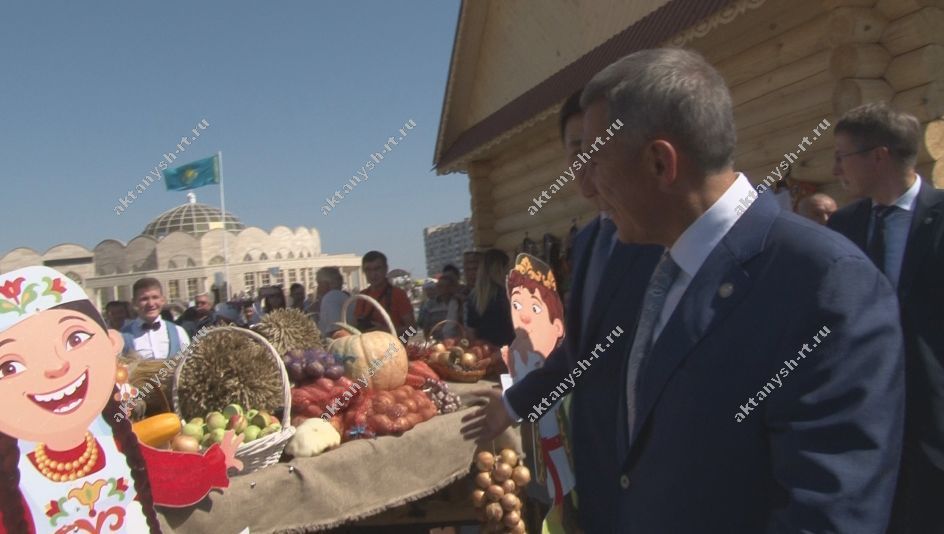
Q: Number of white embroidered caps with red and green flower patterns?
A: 1